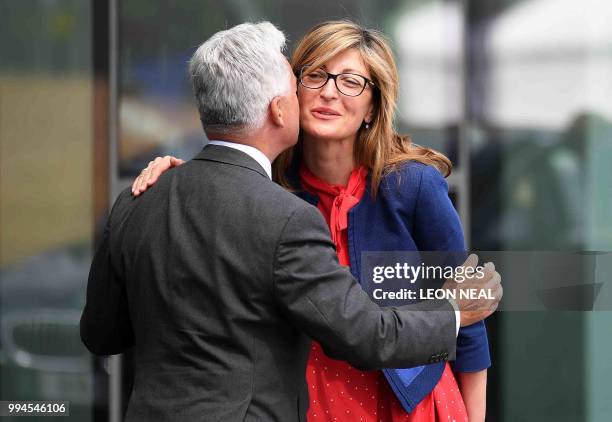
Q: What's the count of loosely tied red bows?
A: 1